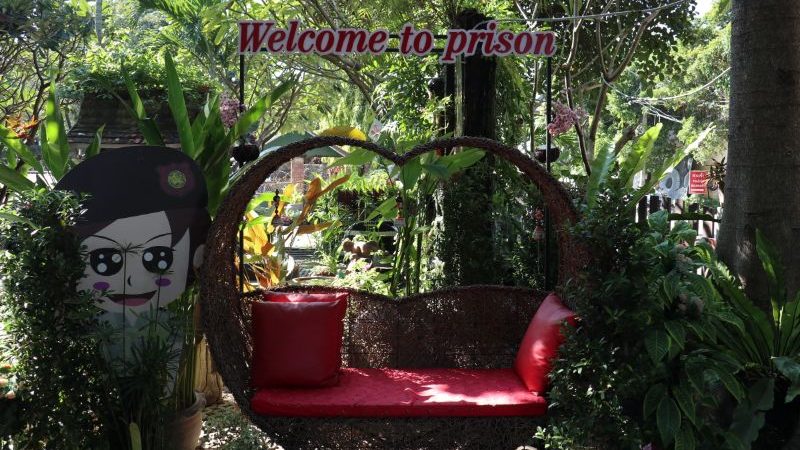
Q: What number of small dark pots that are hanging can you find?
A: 2